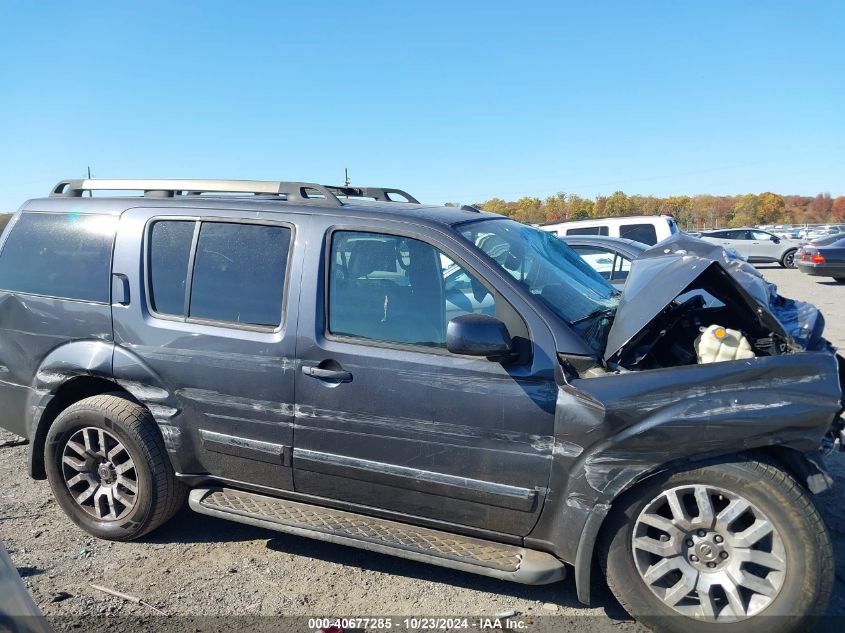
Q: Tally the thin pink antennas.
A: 0